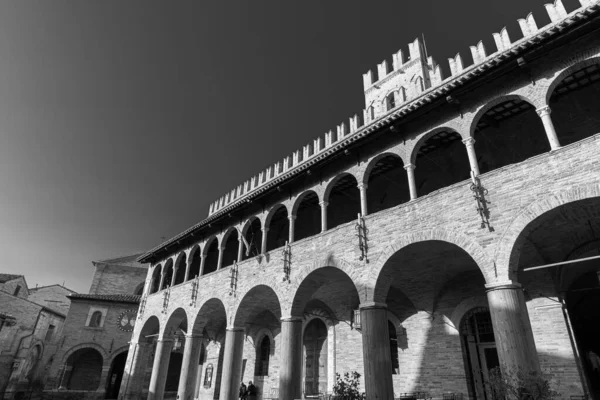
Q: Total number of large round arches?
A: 7